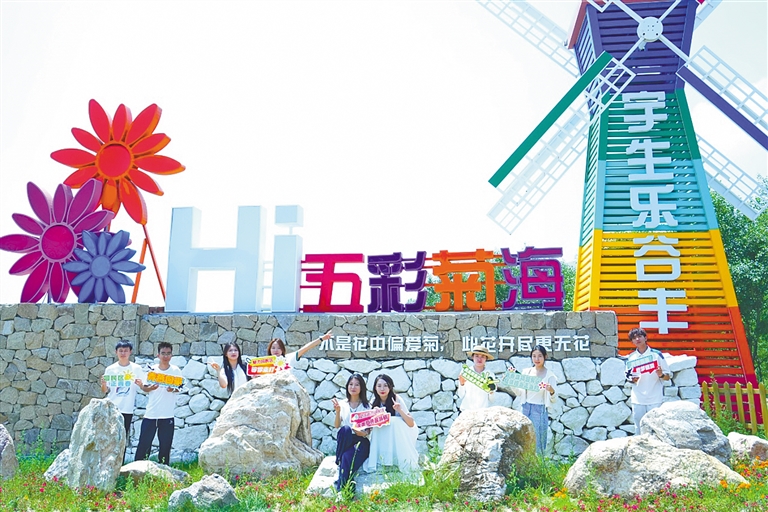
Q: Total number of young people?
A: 9